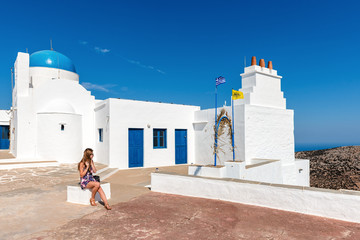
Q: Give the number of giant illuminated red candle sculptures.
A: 0